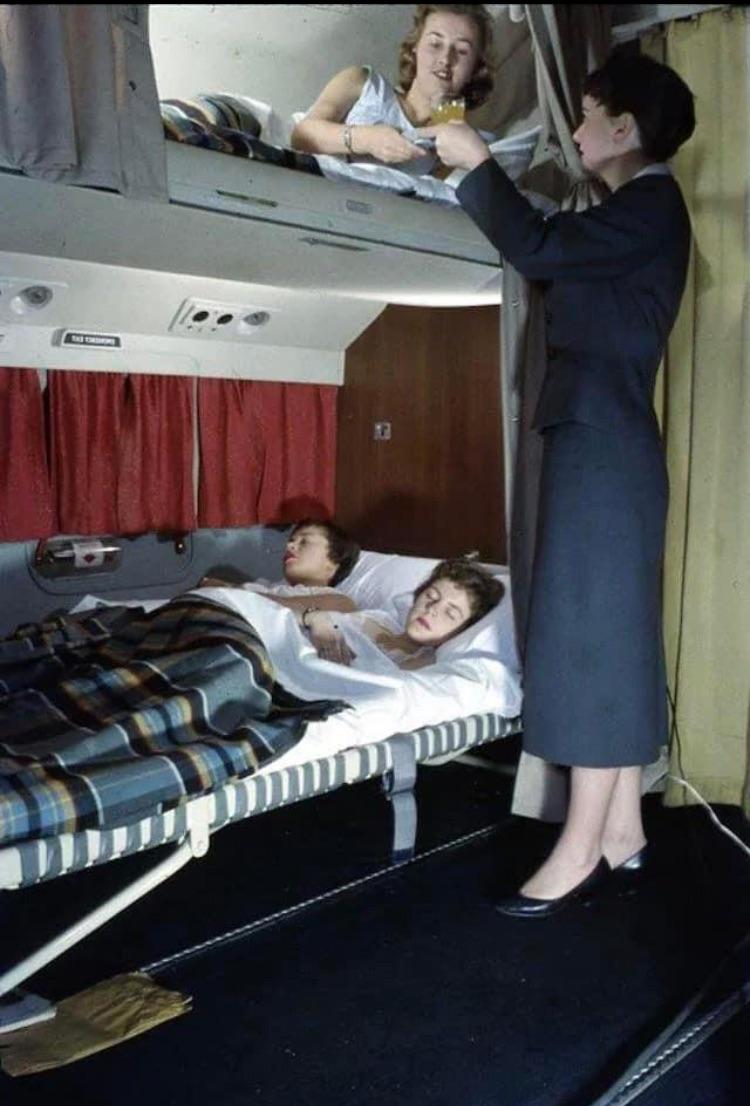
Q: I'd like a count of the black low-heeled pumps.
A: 2